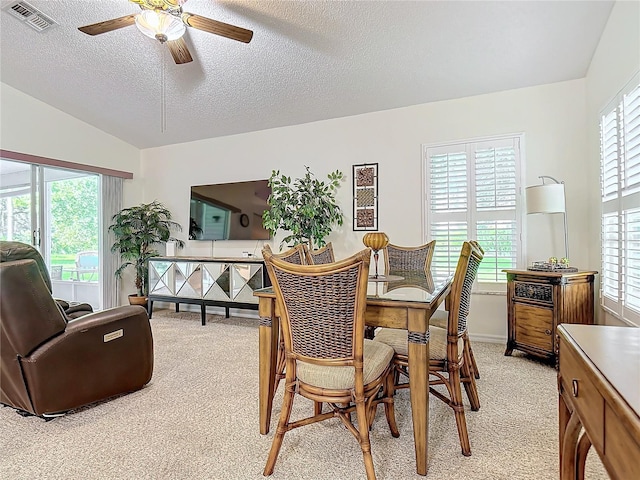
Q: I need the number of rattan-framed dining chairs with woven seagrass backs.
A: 6